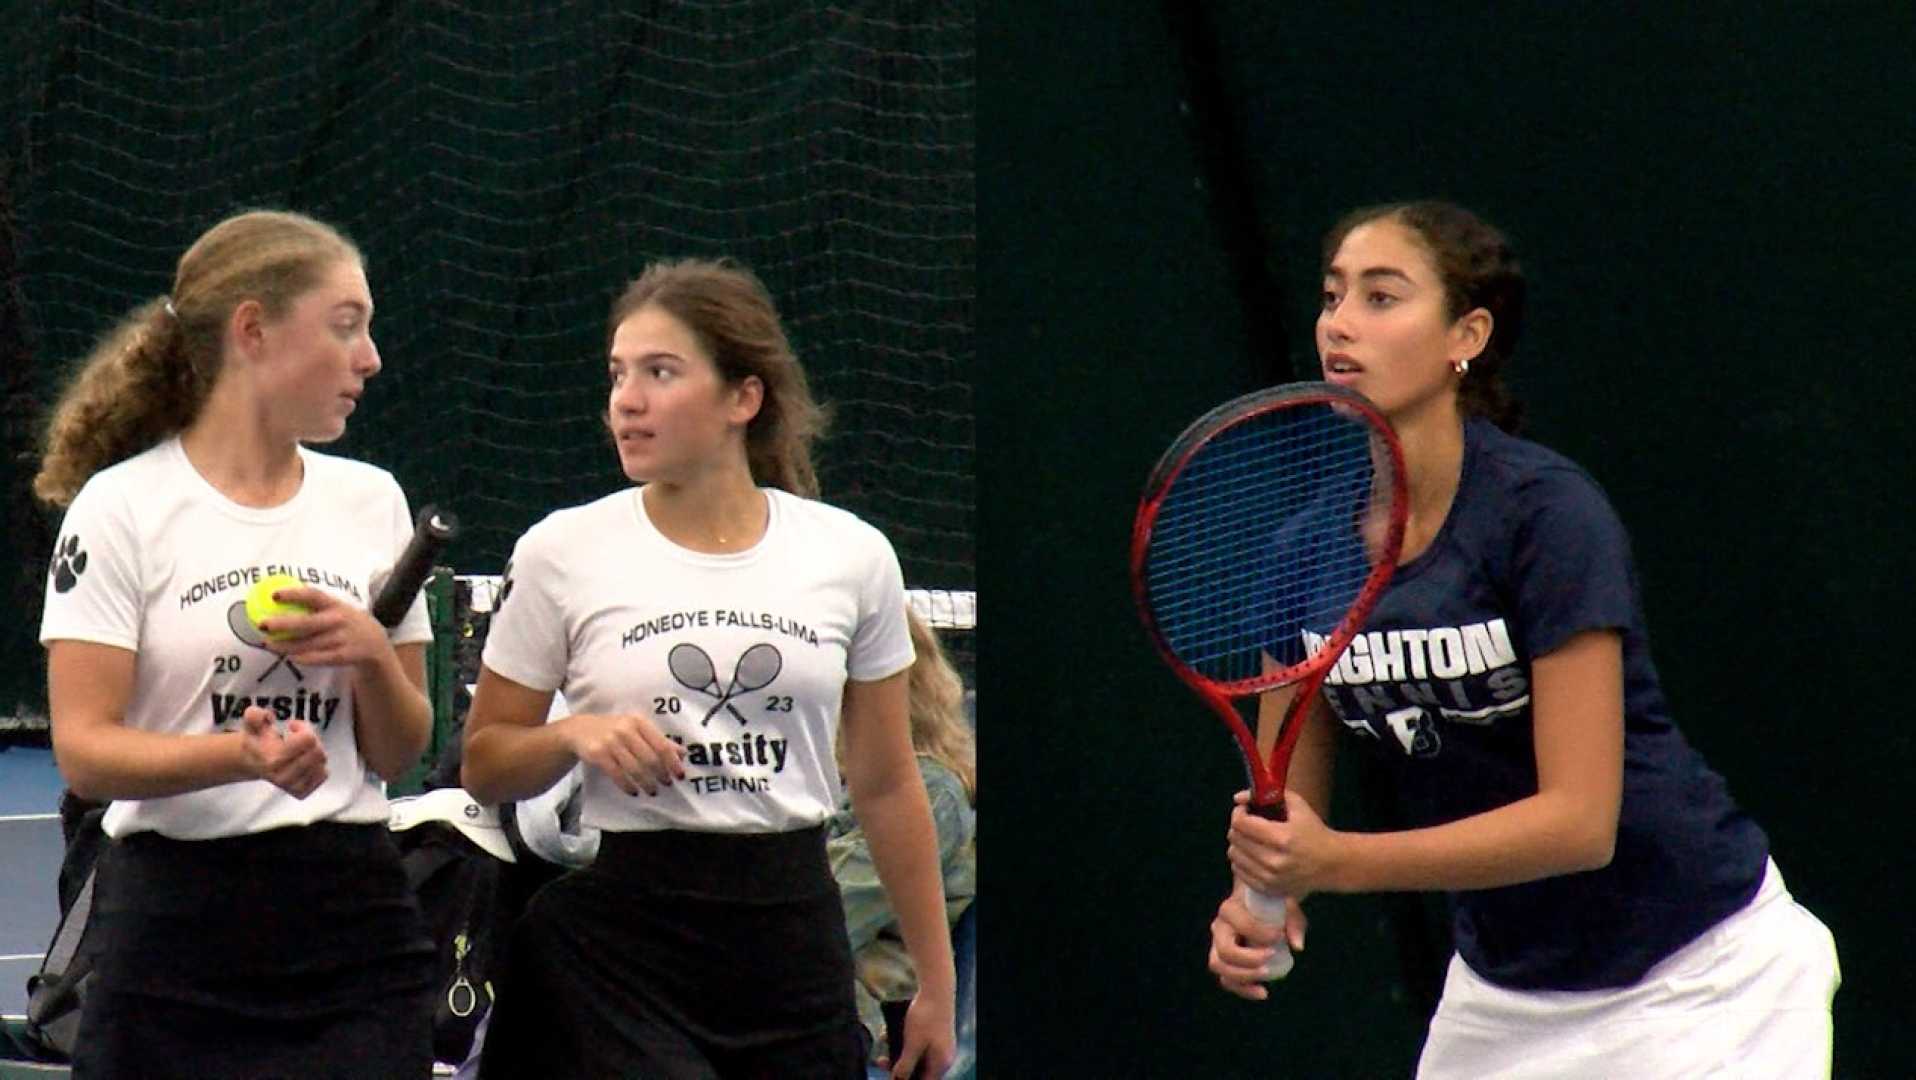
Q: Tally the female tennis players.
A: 3